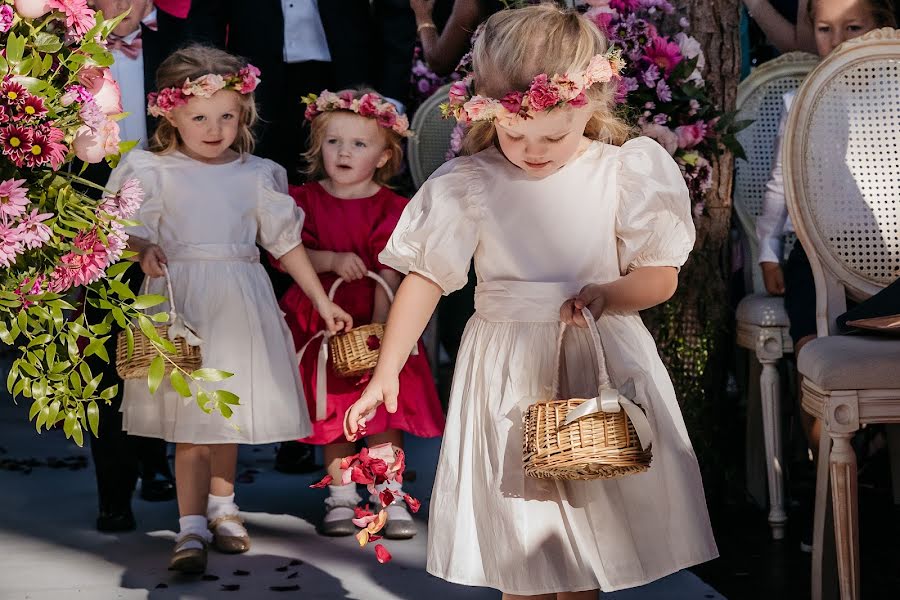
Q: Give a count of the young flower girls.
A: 3